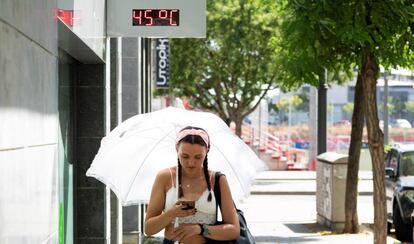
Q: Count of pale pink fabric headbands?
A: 1